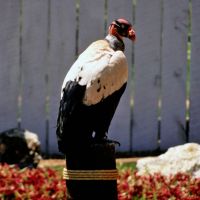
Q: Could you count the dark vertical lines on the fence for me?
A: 7